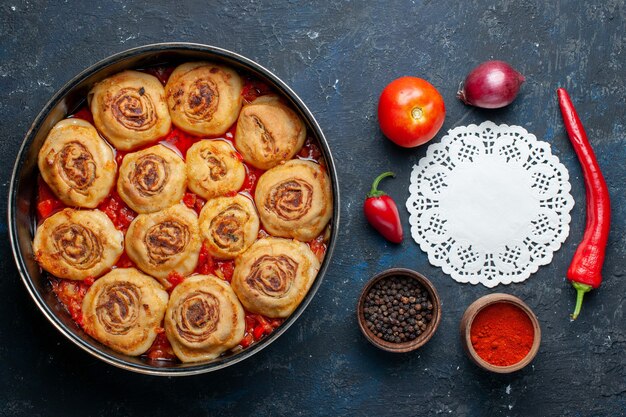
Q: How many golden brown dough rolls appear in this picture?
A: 13